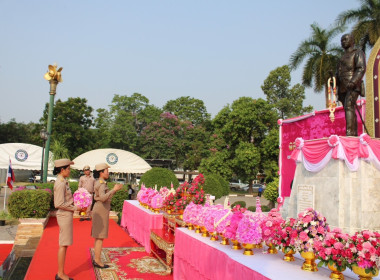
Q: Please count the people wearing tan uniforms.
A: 3